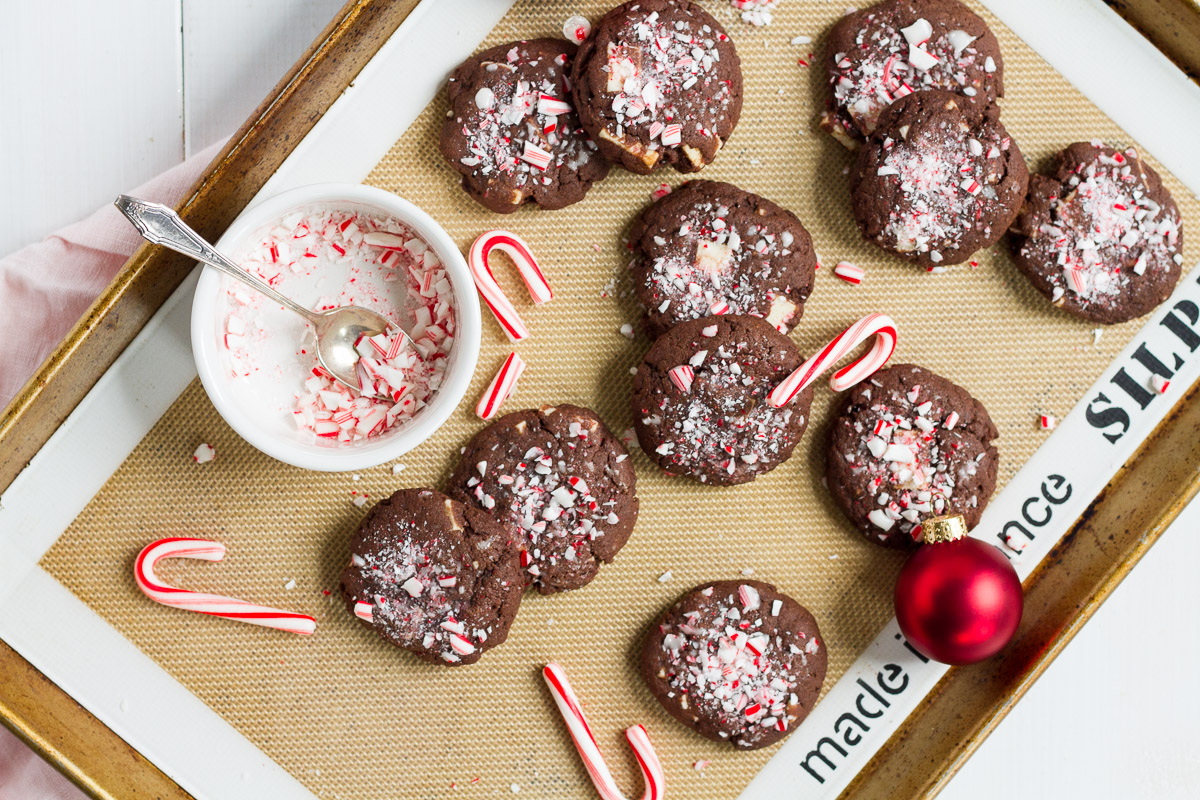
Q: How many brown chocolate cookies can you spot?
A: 11